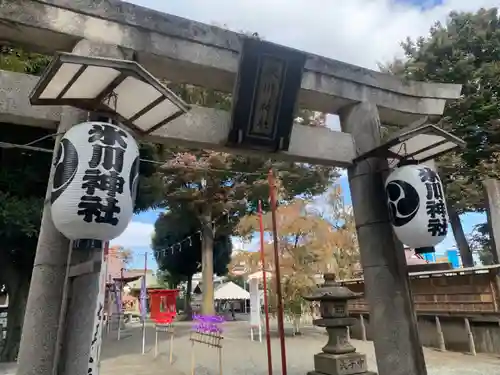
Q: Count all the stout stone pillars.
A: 2